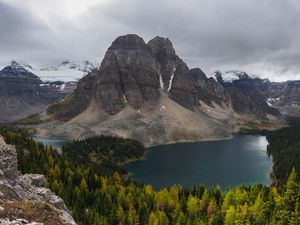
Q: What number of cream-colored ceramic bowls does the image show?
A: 0